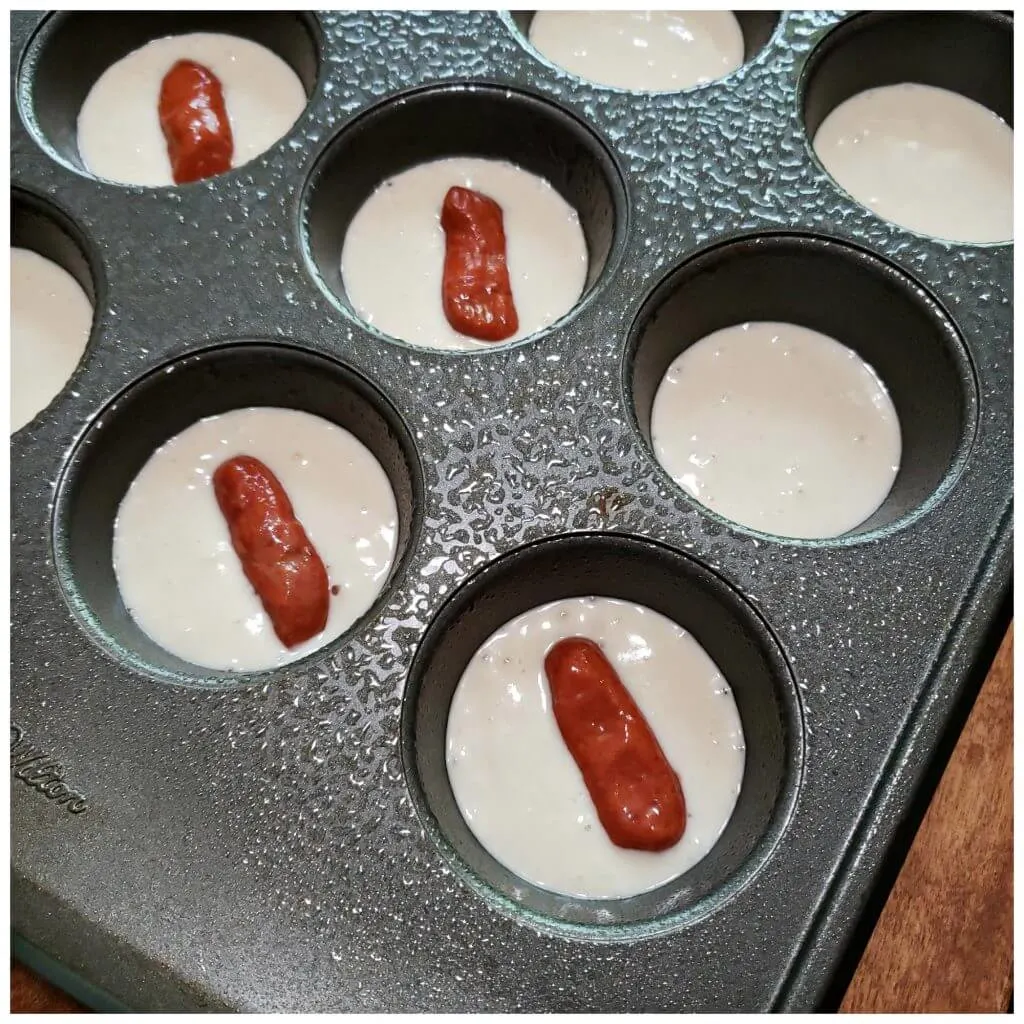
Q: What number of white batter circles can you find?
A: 8